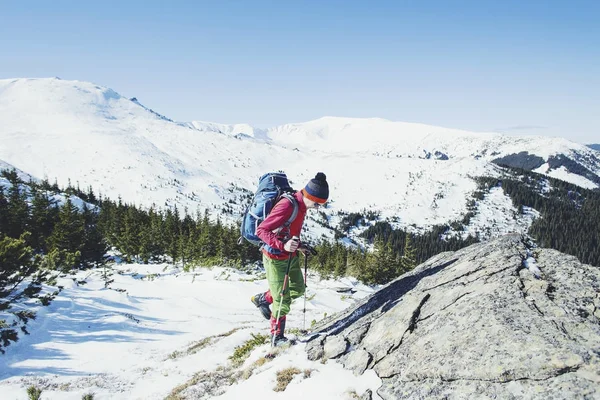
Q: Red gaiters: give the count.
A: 2